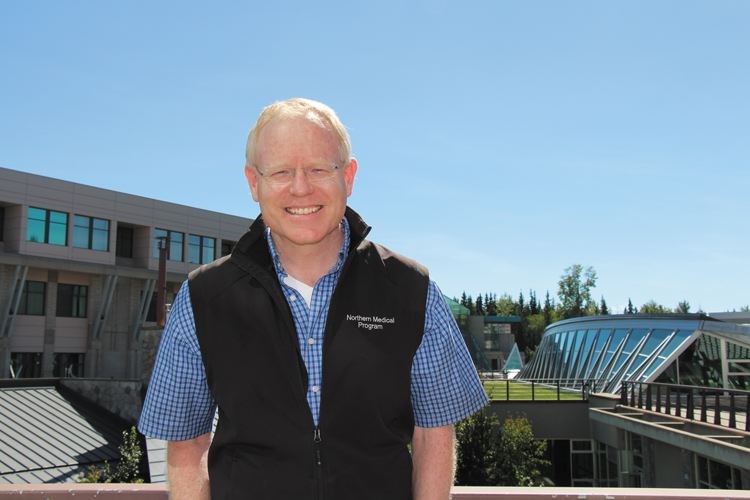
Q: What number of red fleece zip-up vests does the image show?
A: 0